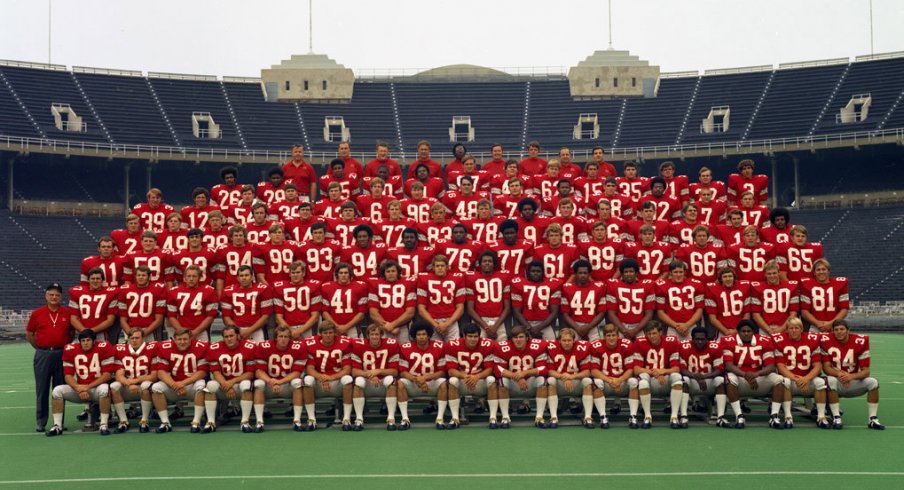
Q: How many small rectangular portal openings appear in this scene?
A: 7